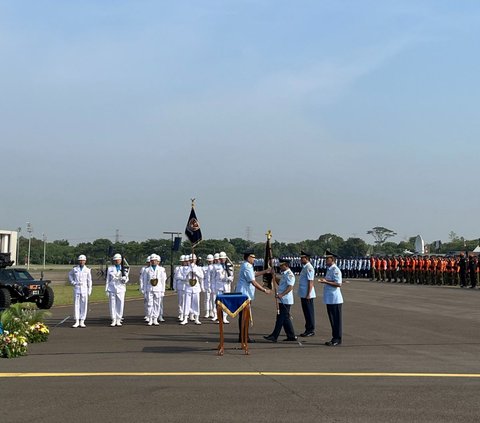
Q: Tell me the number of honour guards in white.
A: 11